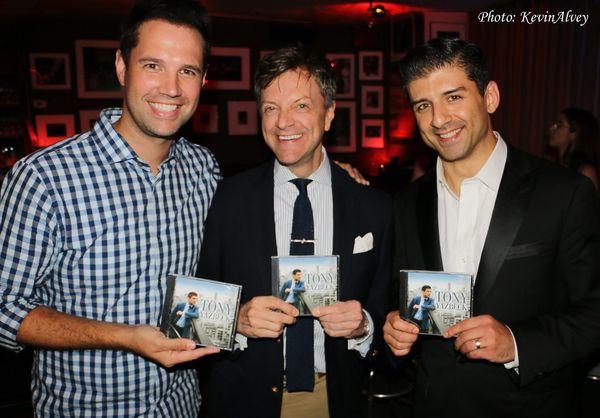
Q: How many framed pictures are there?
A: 15